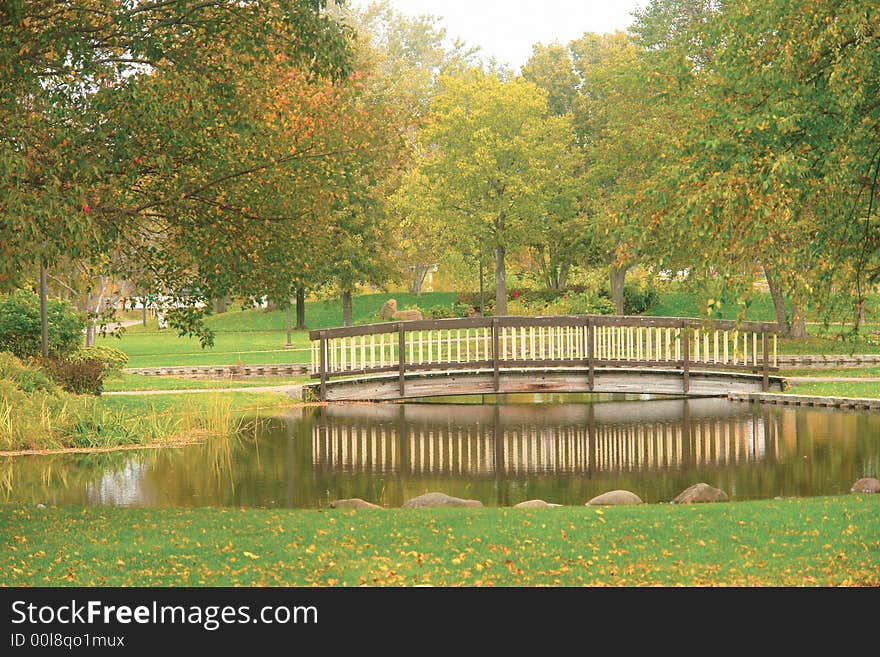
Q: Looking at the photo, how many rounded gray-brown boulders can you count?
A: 6